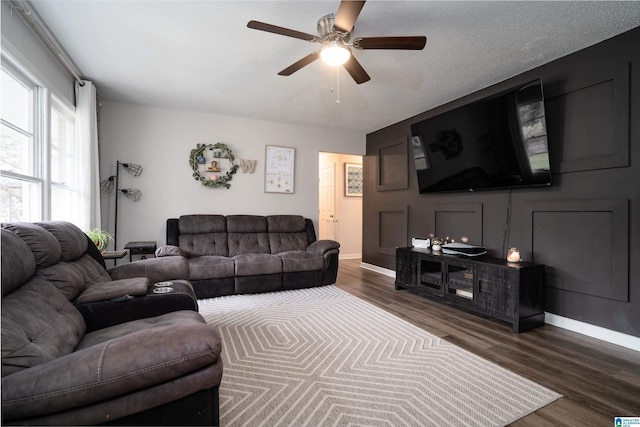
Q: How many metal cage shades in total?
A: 3